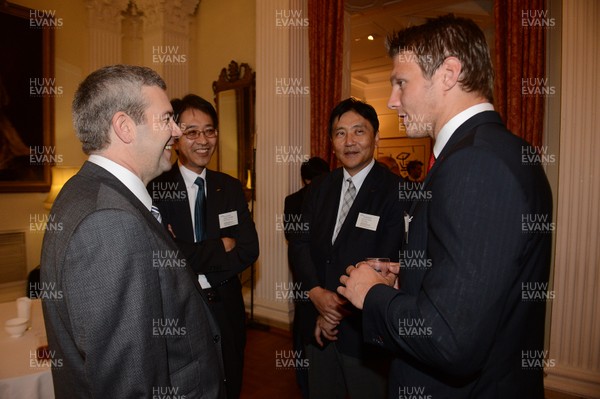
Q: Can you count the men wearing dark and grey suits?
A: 4